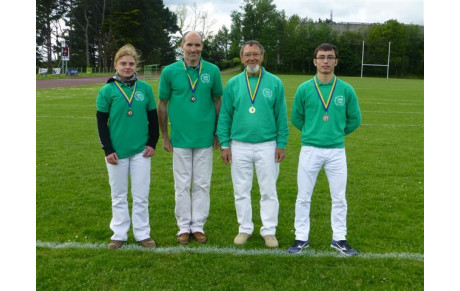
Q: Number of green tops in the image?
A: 4